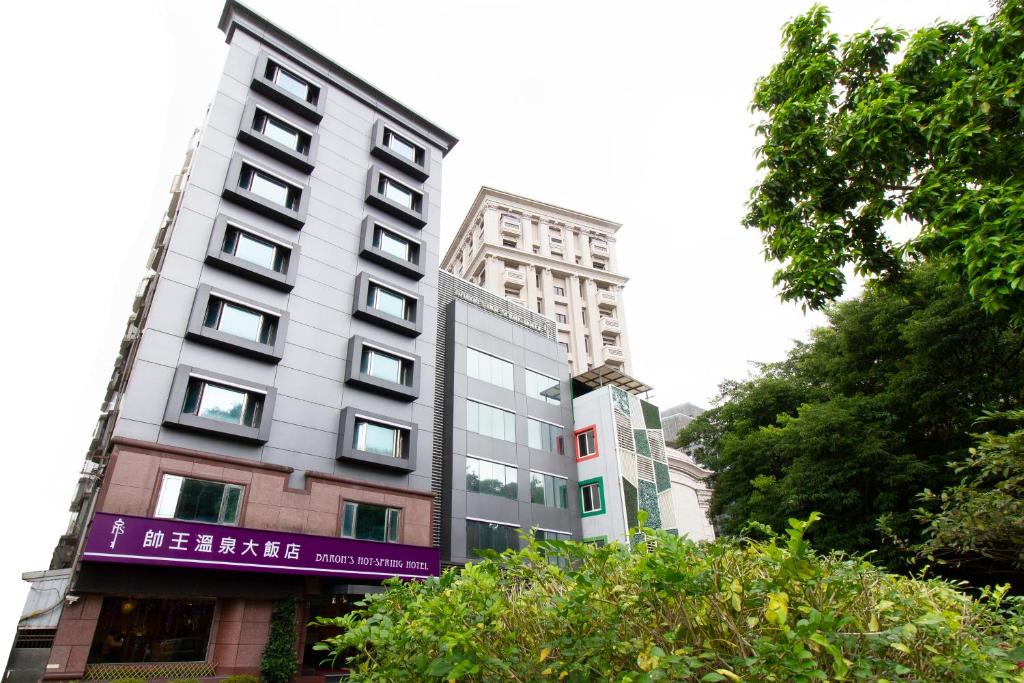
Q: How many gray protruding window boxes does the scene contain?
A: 12